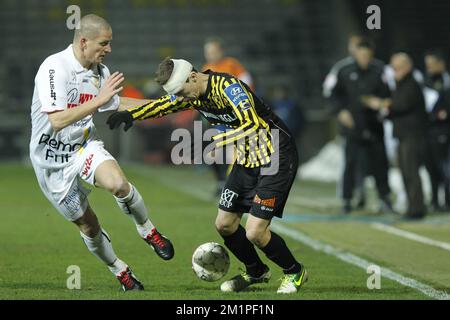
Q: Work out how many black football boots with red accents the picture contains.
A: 2